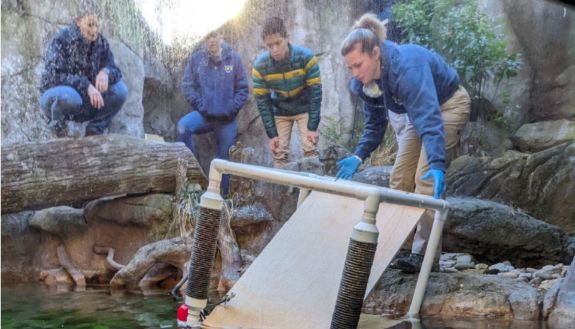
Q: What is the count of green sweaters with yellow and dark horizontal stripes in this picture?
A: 1